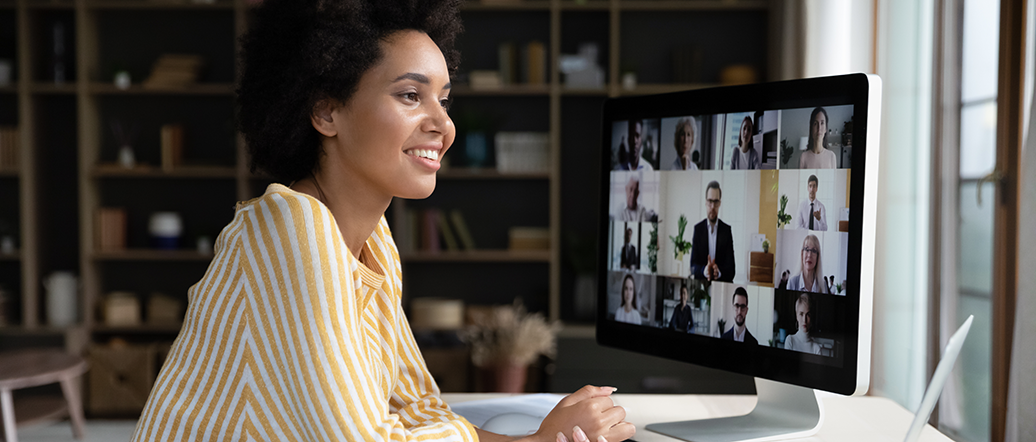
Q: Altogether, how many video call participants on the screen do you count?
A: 13